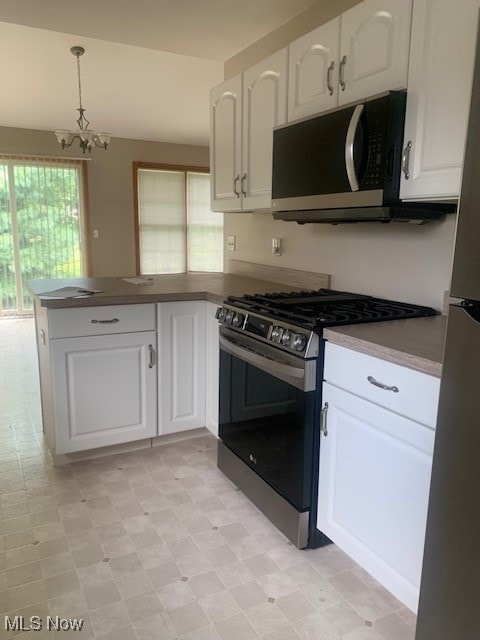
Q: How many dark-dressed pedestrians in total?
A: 0